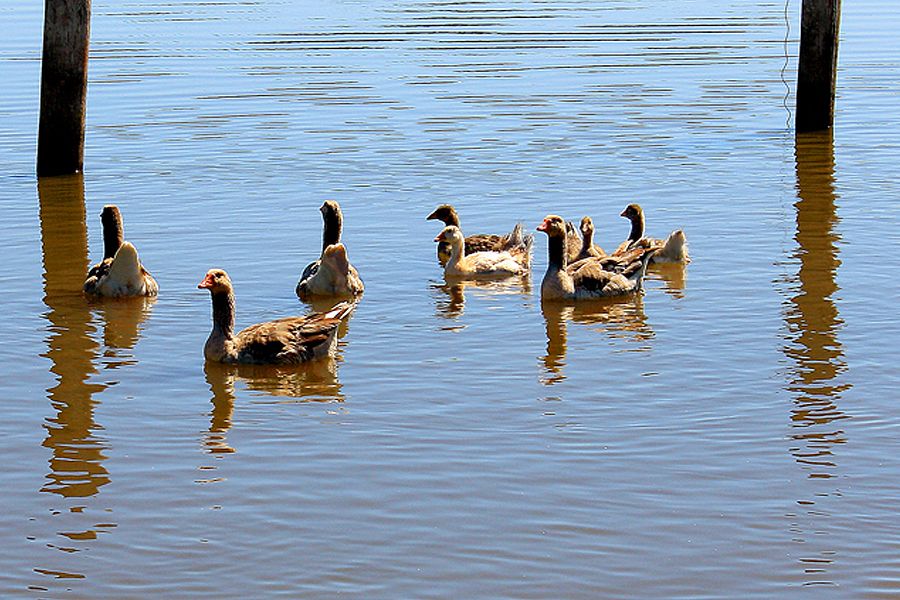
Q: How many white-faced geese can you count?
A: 1